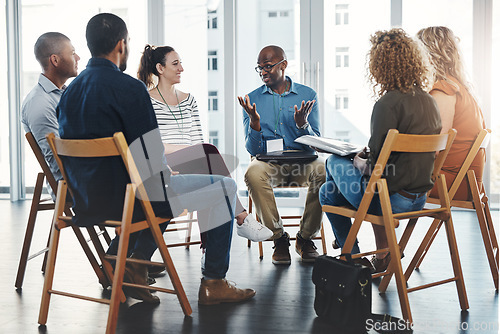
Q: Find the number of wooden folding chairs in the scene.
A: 6